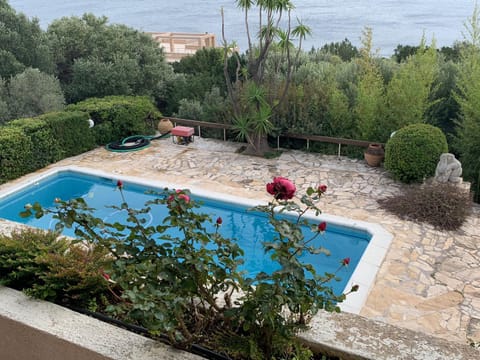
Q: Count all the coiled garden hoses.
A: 1